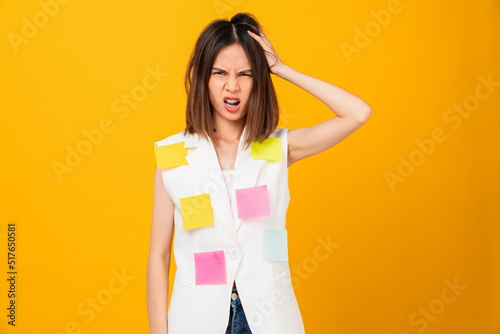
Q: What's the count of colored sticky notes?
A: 6